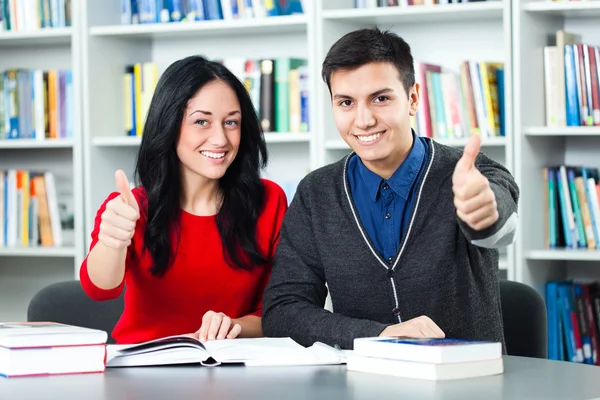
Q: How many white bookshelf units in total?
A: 4